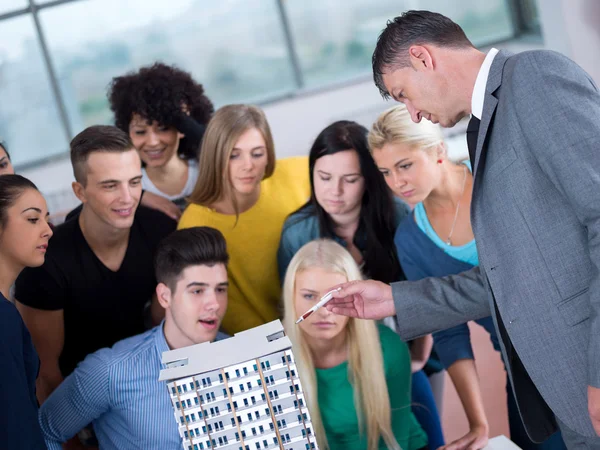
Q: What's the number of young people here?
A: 9